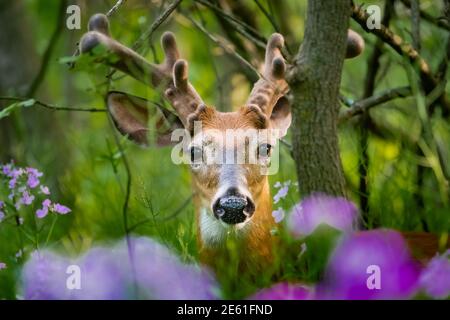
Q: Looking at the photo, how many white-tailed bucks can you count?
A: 1